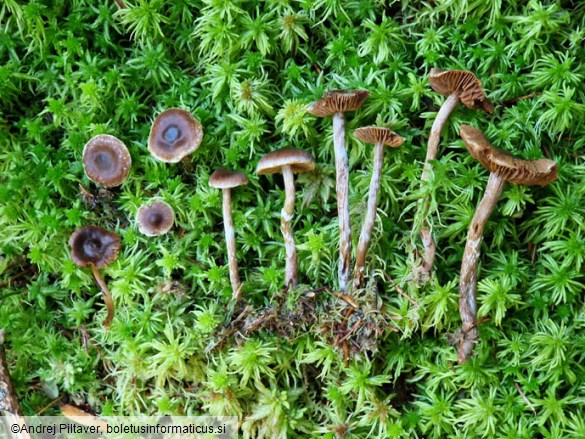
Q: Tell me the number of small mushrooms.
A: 10